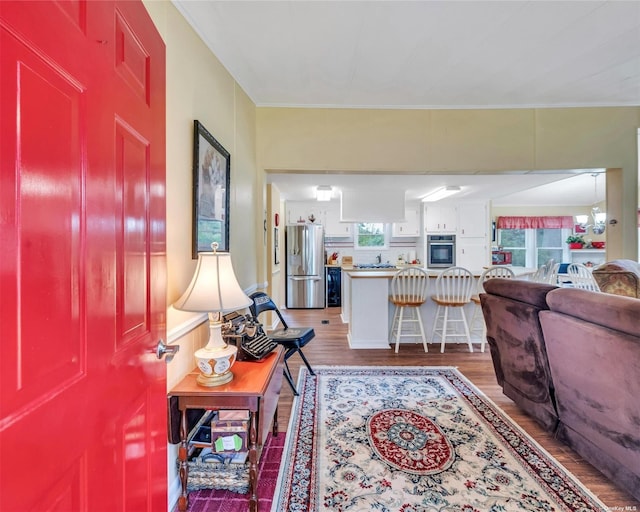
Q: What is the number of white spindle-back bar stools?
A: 3